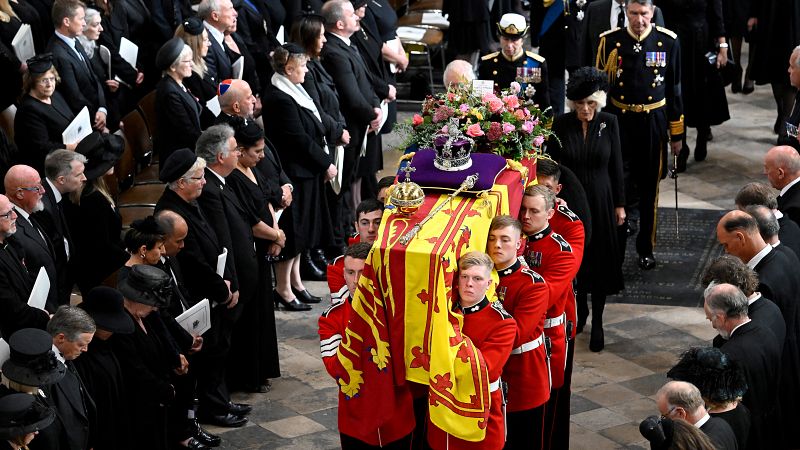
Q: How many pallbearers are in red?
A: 7